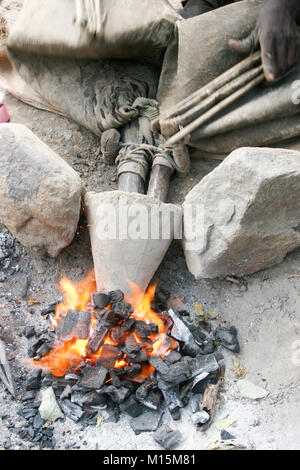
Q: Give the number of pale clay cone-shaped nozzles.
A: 1